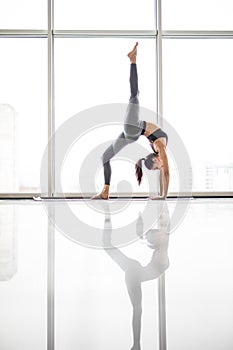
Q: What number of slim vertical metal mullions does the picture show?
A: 2